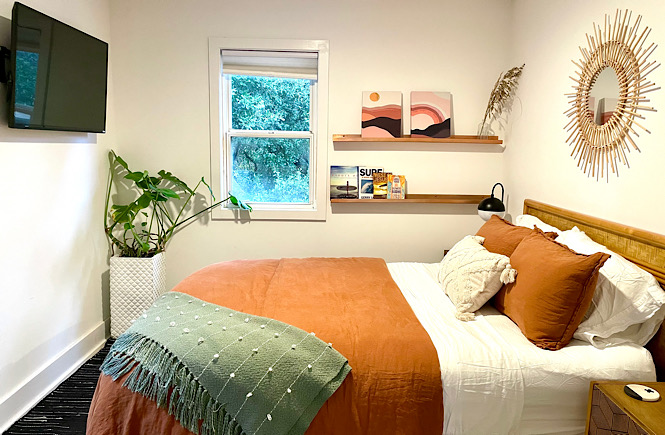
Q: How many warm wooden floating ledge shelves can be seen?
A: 2